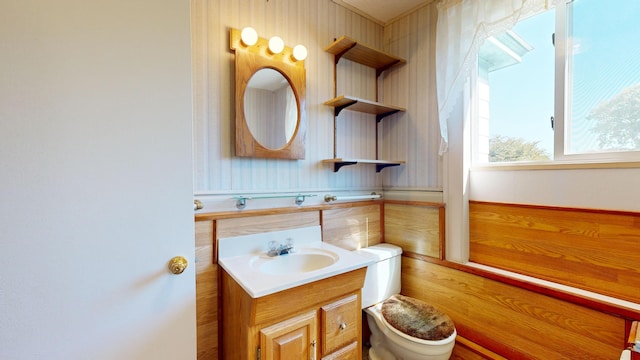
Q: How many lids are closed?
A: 1